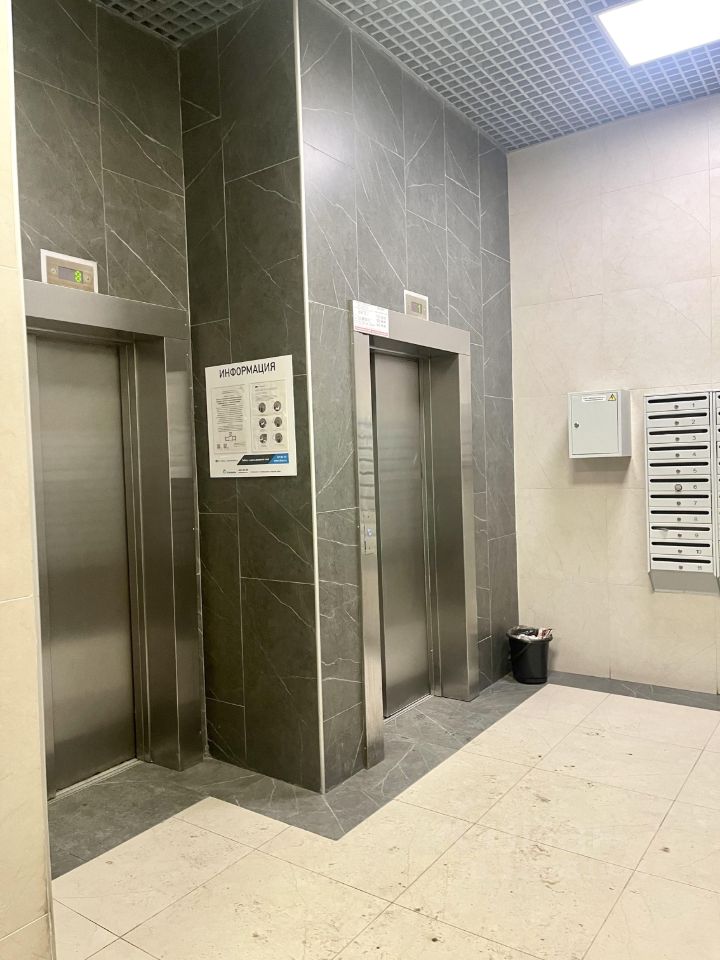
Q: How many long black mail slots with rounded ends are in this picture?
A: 11